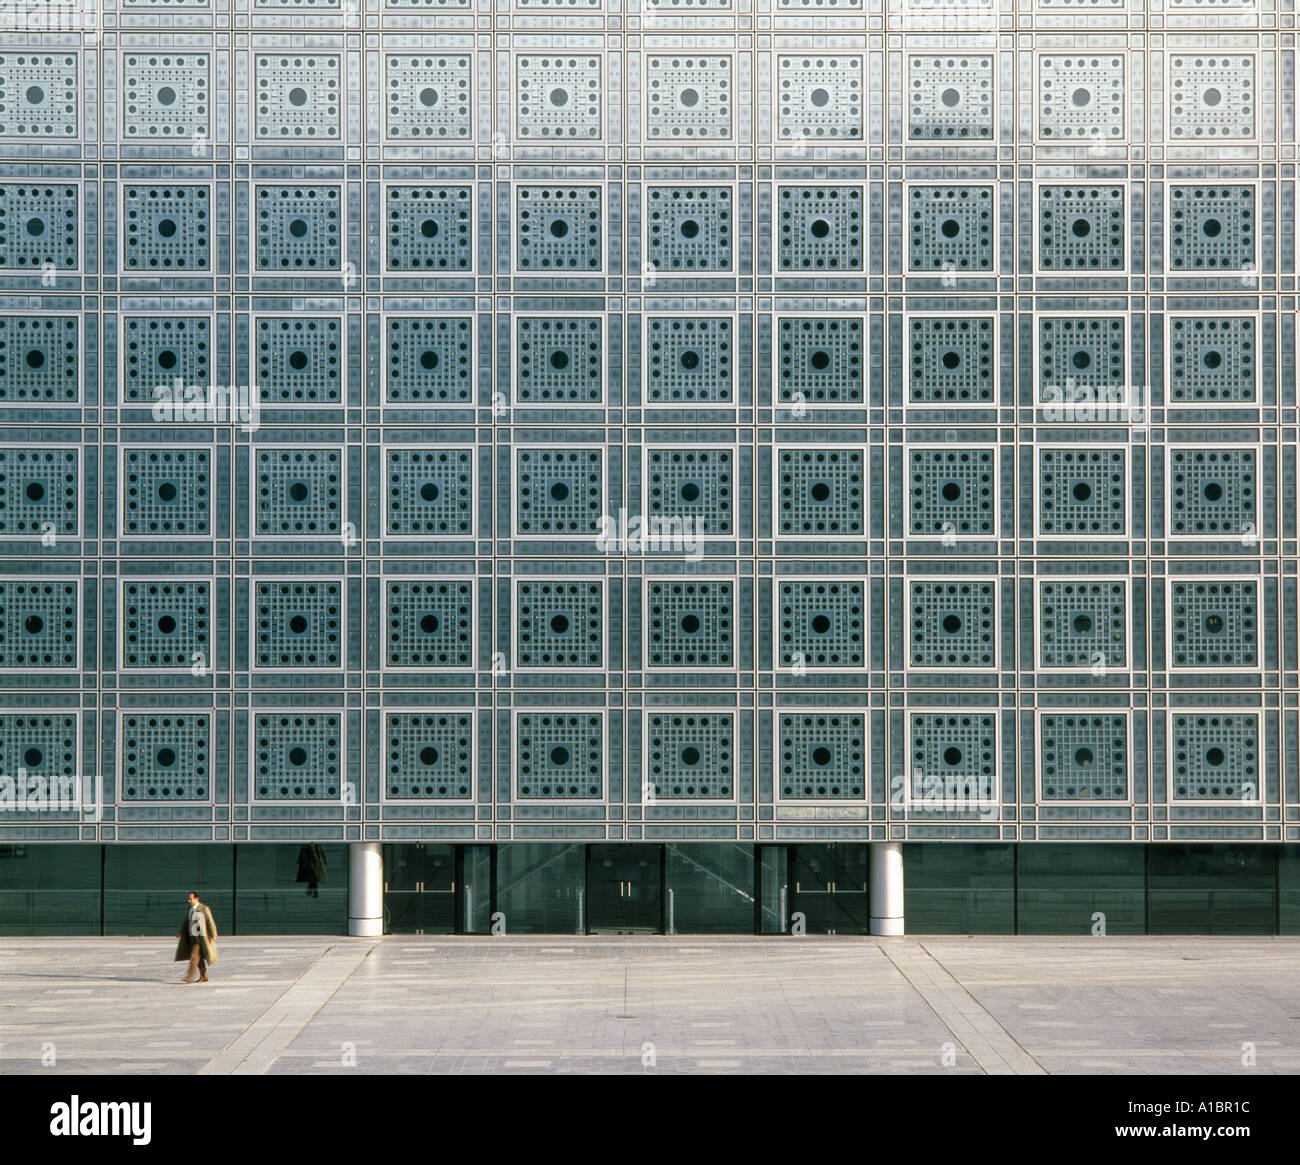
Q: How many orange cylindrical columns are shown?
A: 0